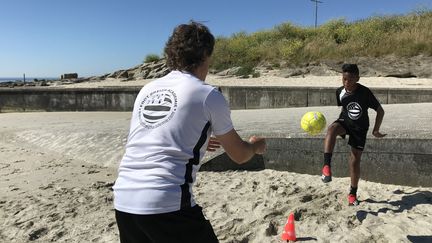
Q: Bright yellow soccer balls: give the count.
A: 1